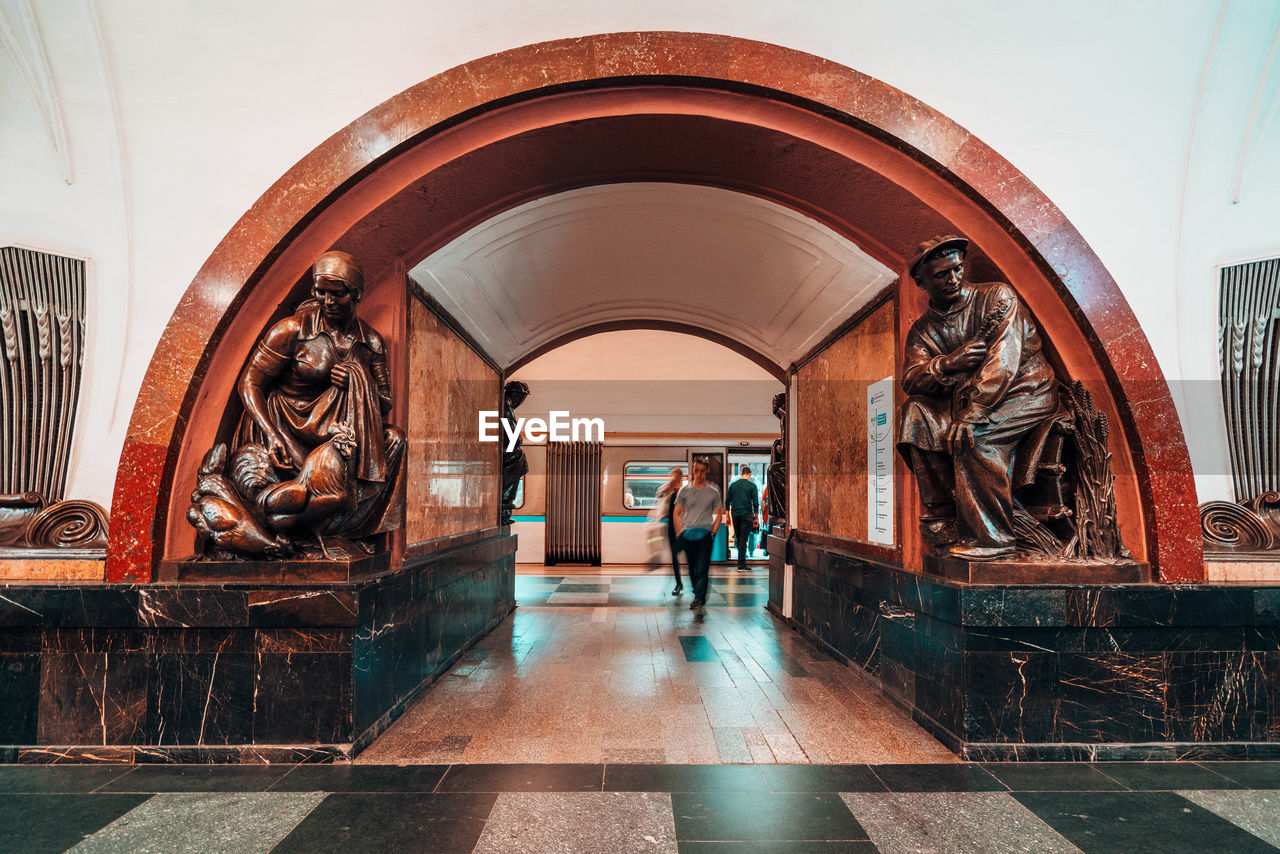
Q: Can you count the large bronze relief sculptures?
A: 2